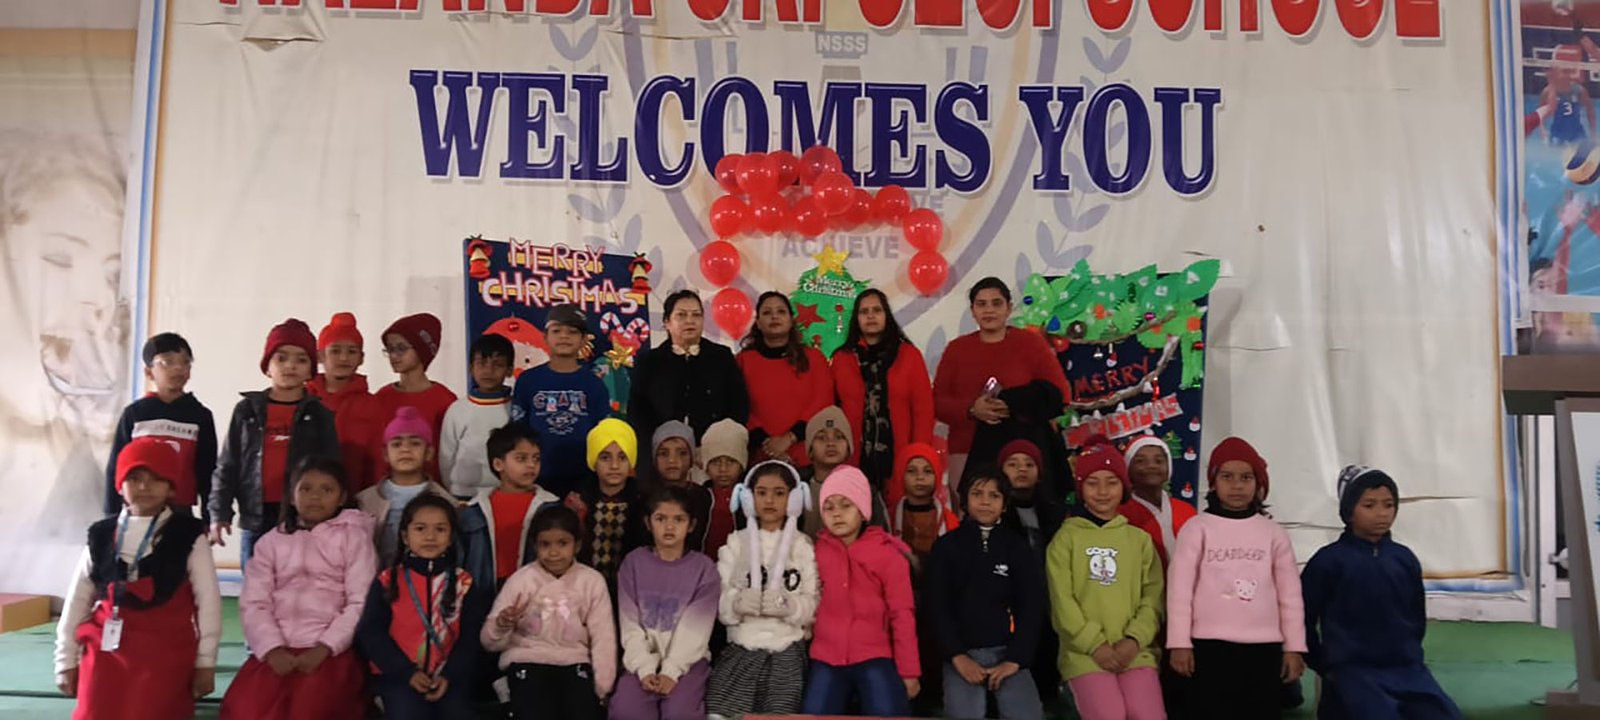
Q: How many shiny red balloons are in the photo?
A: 14